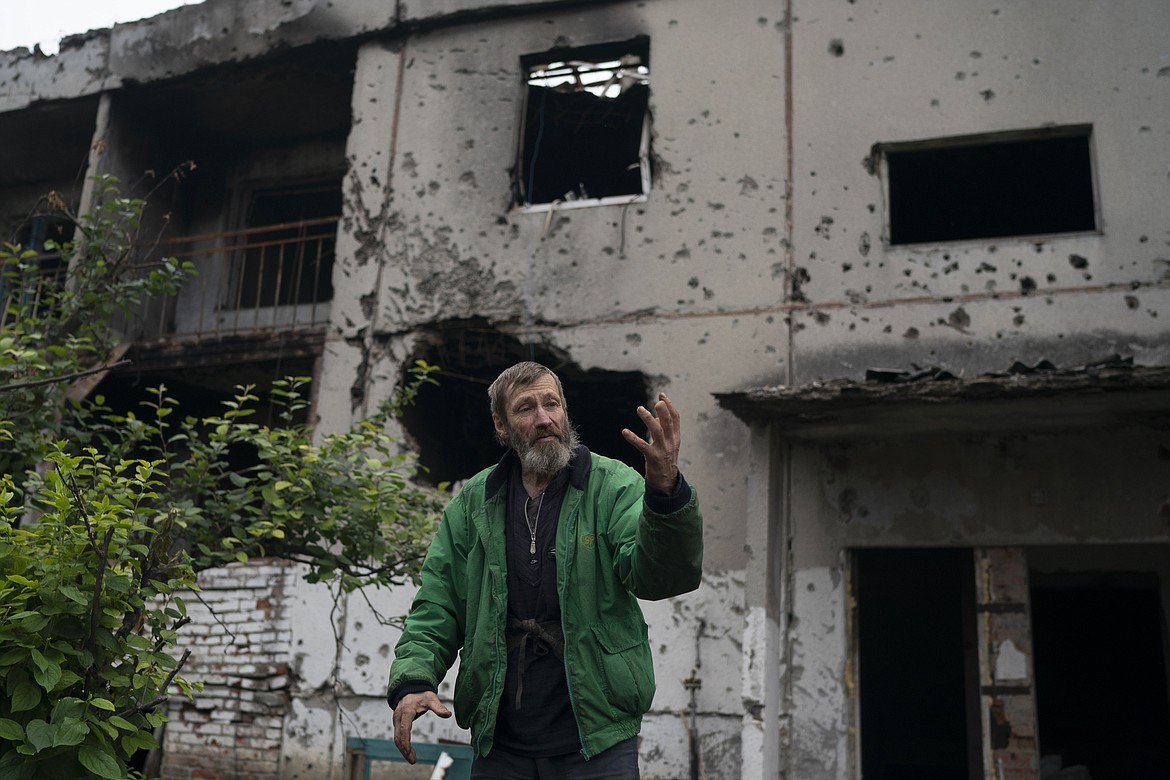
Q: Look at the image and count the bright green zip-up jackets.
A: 1